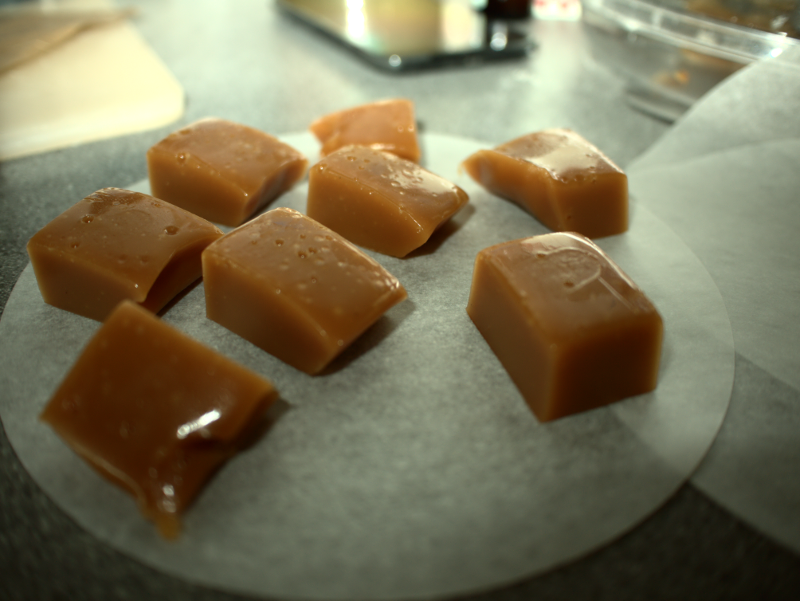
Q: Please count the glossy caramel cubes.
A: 8